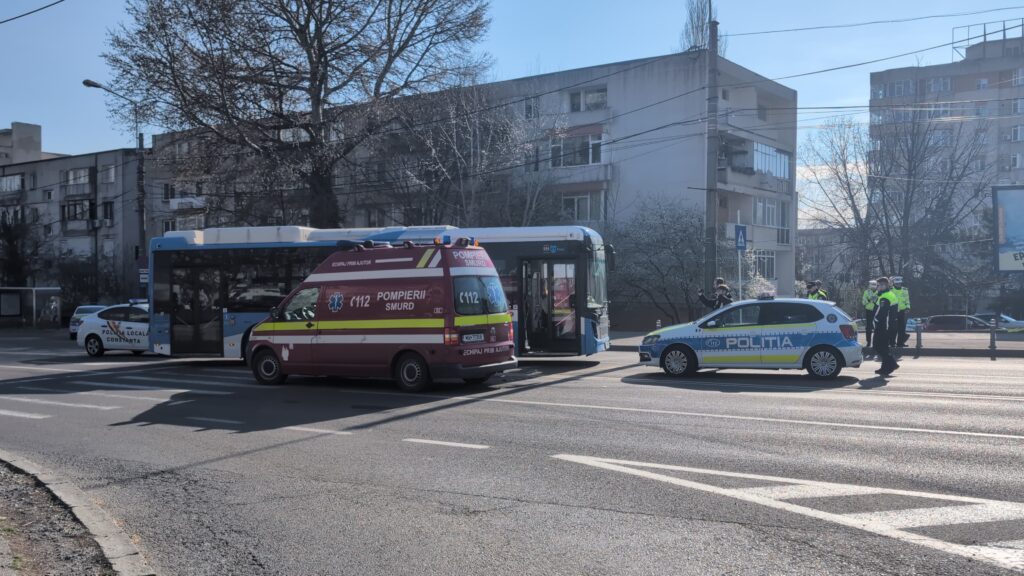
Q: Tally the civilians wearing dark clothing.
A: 2